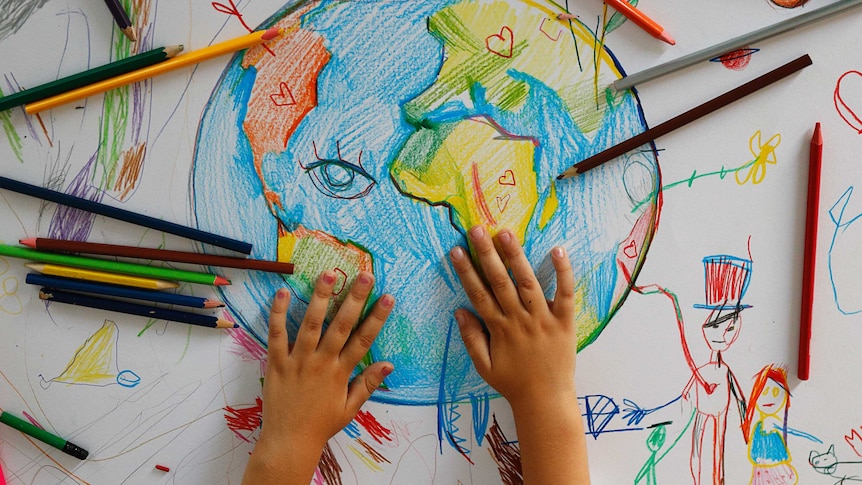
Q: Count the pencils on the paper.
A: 14